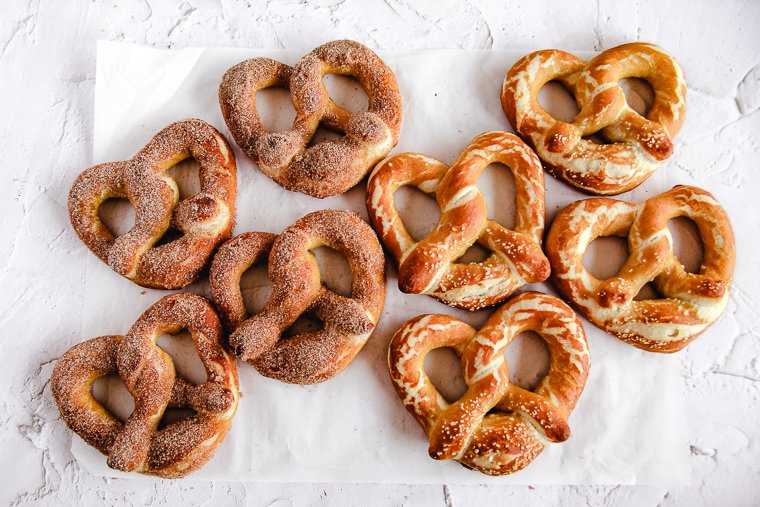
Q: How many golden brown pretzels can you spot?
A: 4